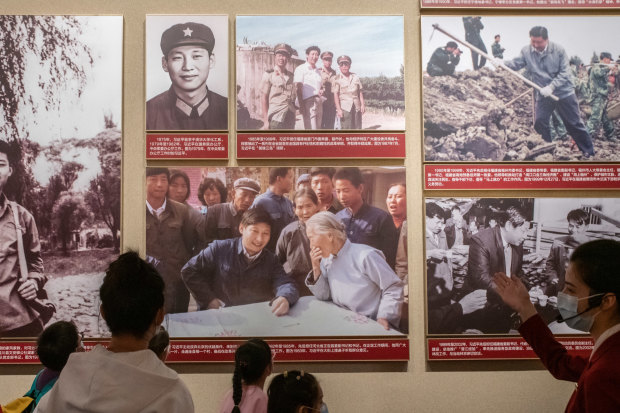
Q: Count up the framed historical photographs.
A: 6